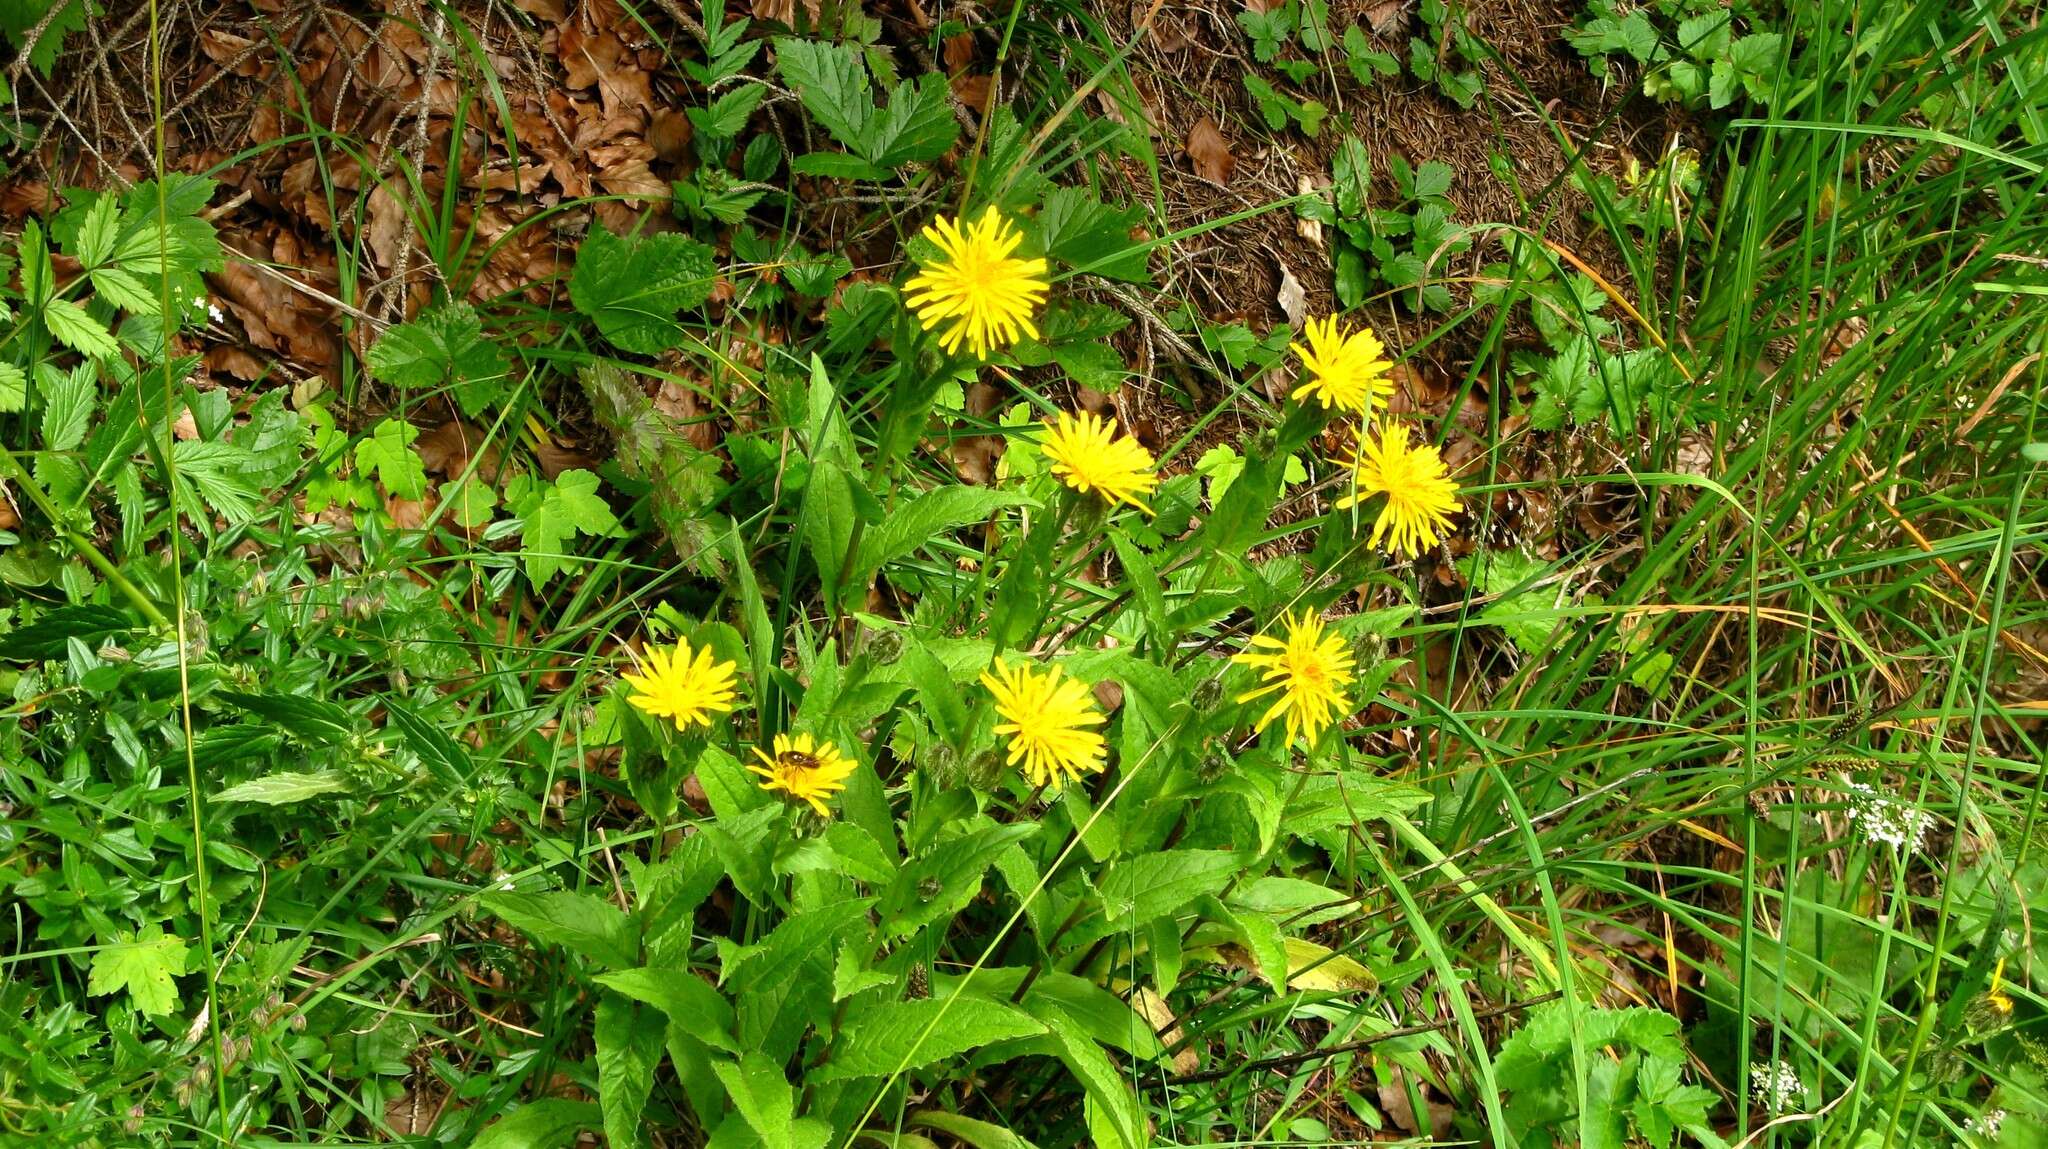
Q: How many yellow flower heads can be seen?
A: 8